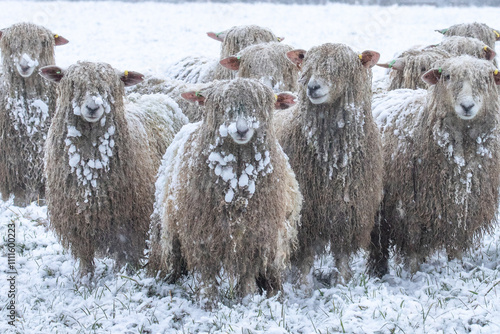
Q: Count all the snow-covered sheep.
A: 10